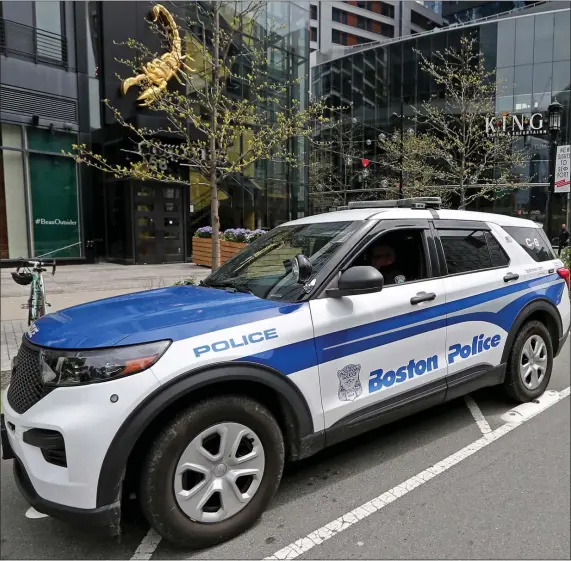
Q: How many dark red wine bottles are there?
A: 0